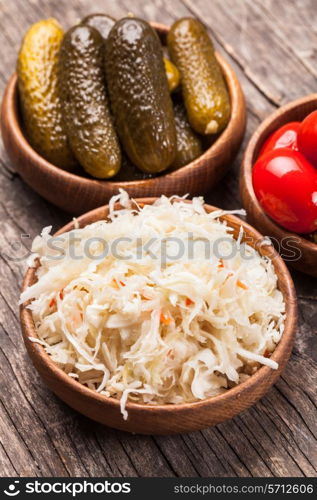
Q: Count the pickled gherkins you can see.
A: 7